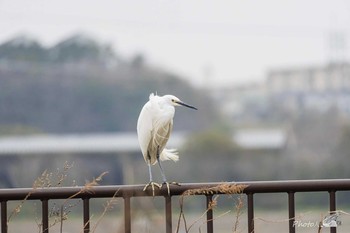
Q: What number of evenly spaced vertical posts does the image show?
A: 9